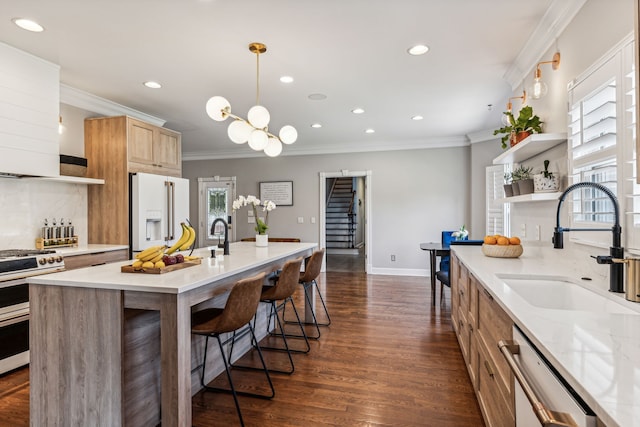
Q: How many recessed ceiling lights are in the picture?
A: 8